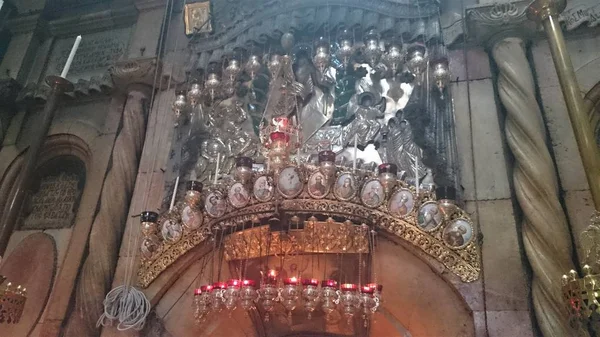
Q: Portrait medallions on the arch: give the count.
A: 13